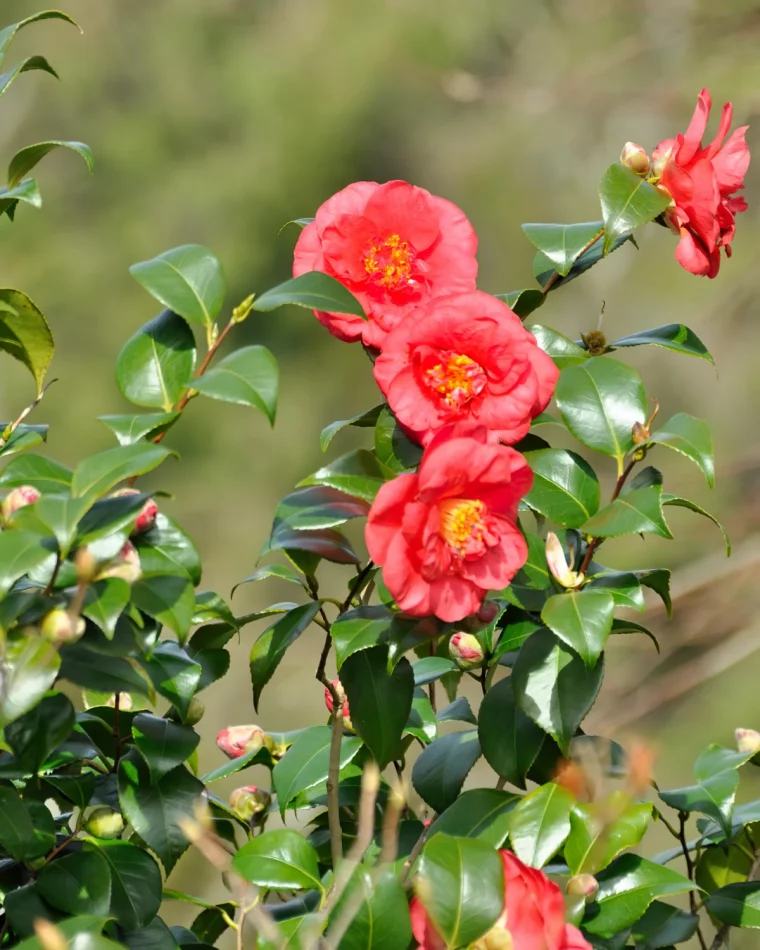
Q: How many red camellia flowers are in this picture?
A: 5